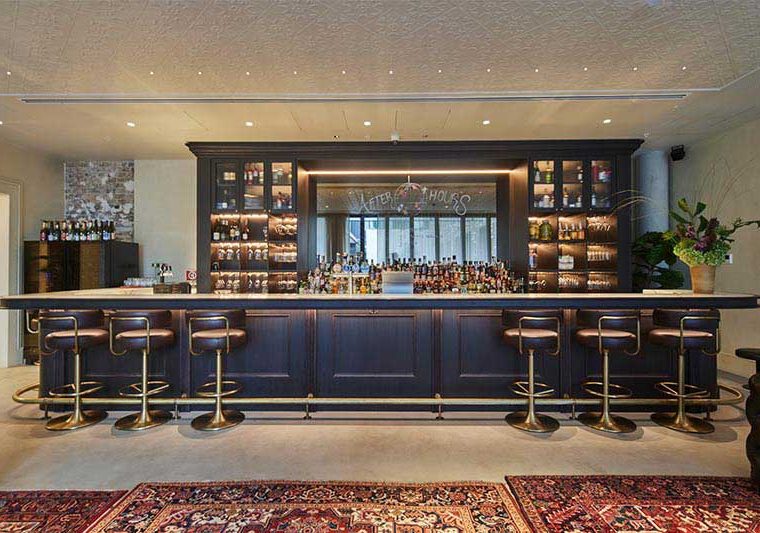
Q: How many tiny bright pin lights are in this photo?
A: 13